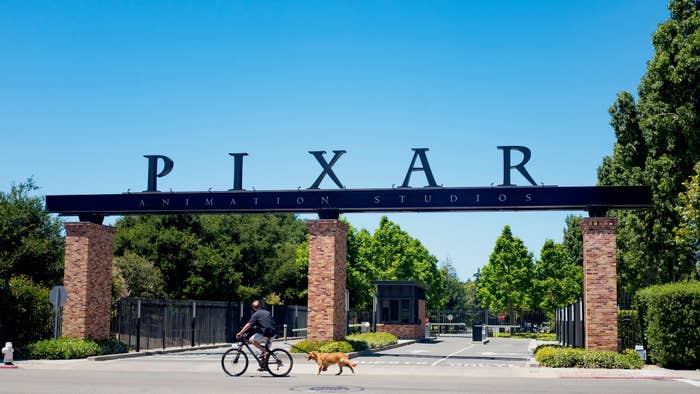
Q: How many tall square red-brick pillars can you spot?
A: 3